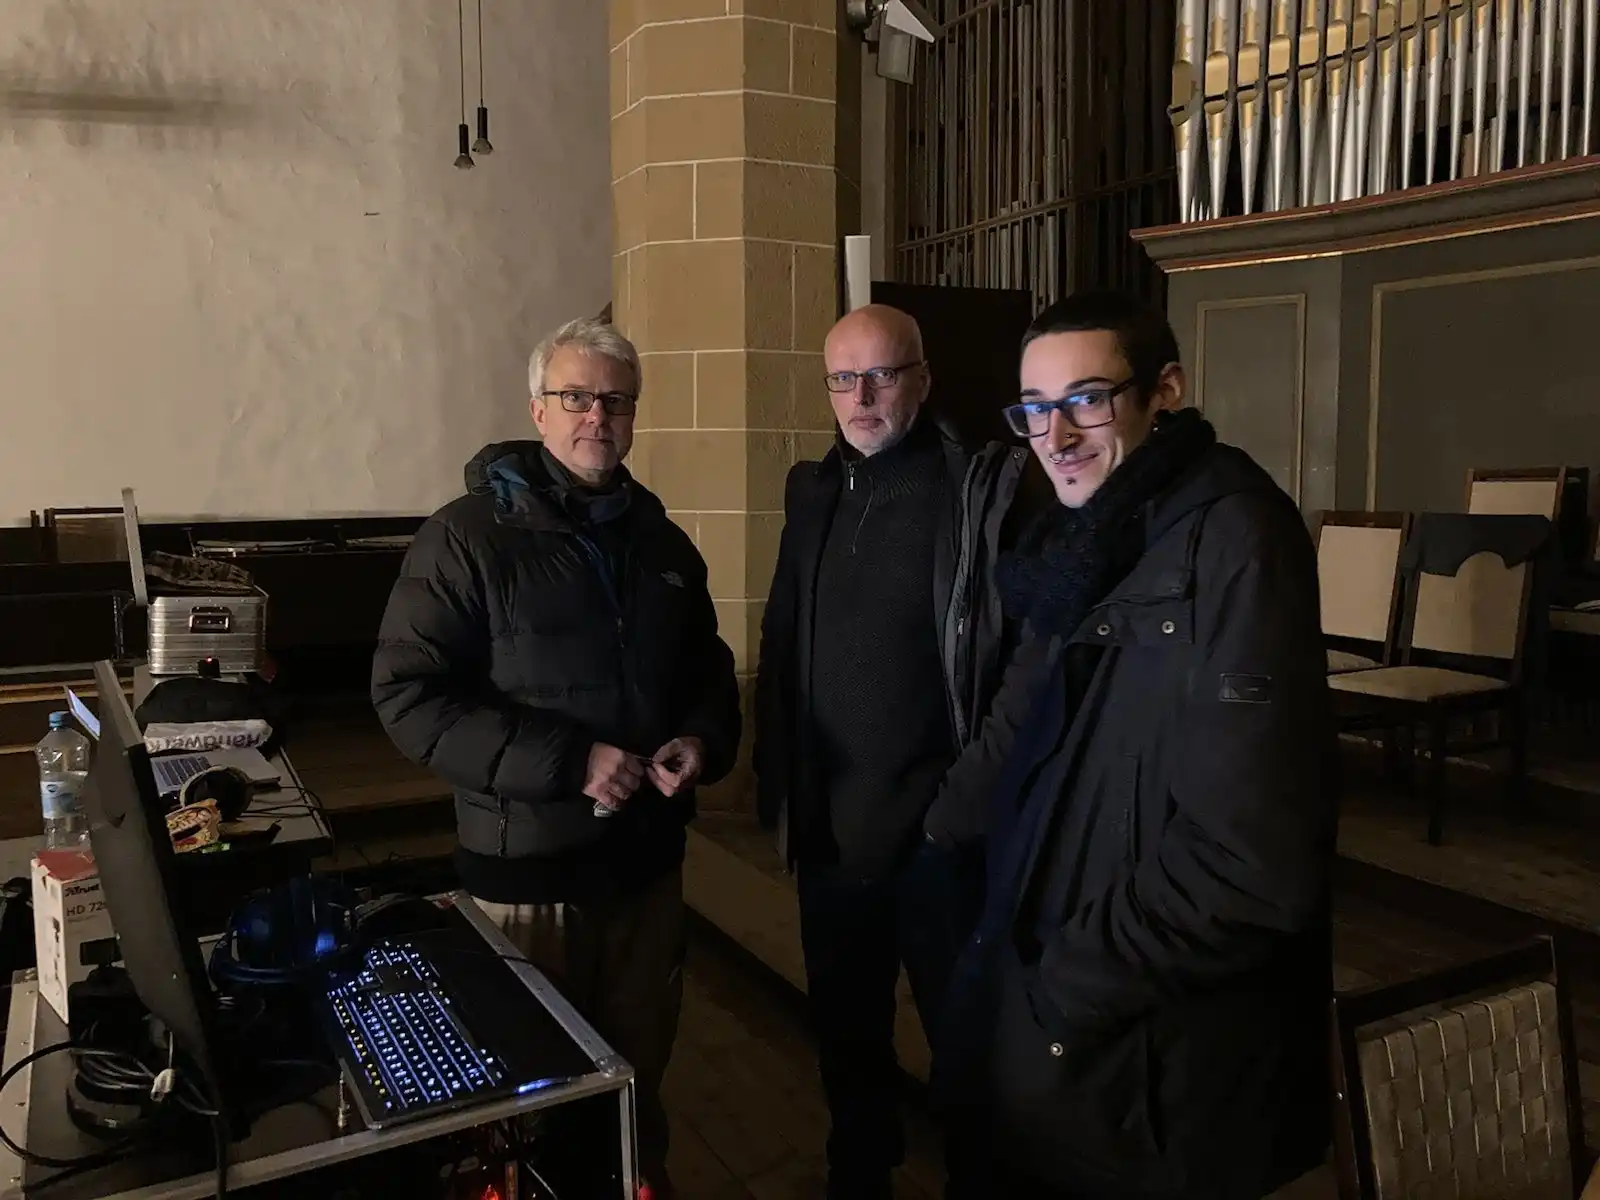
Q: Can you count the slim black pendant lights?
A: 2